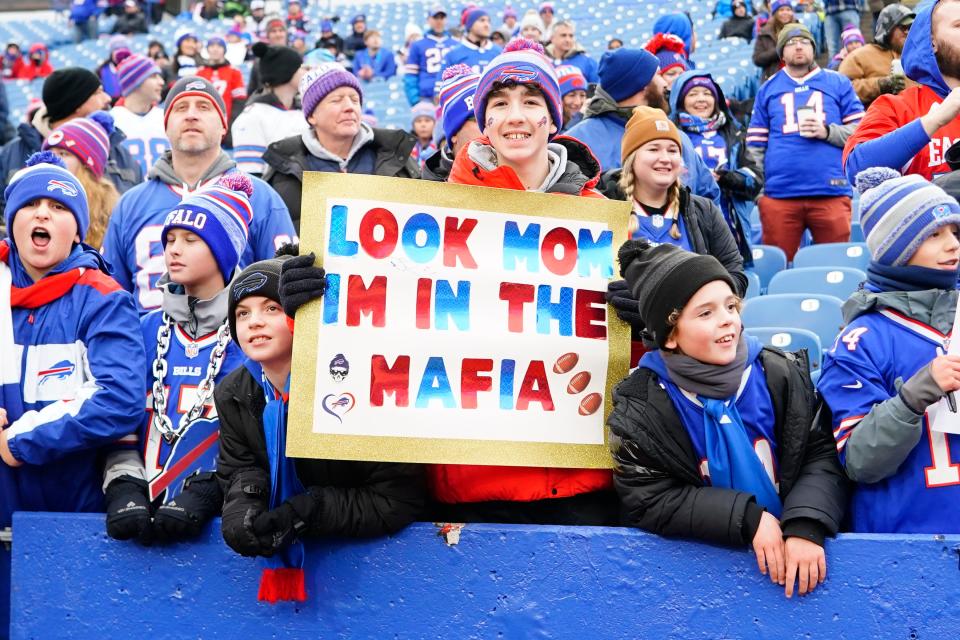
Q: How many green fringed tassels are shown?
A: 0